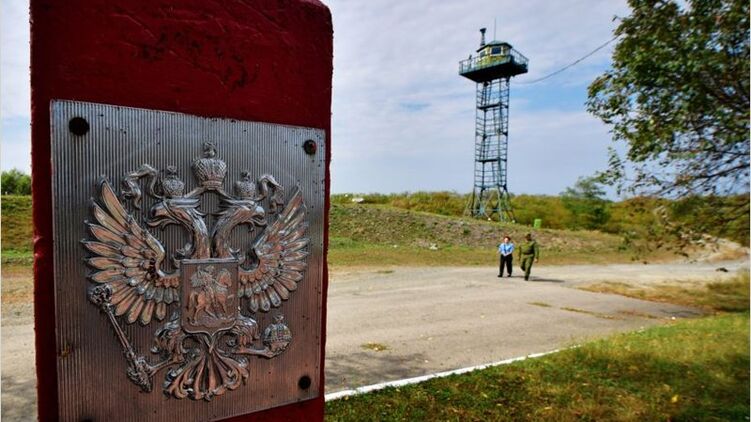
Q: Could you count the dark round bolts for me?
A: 3